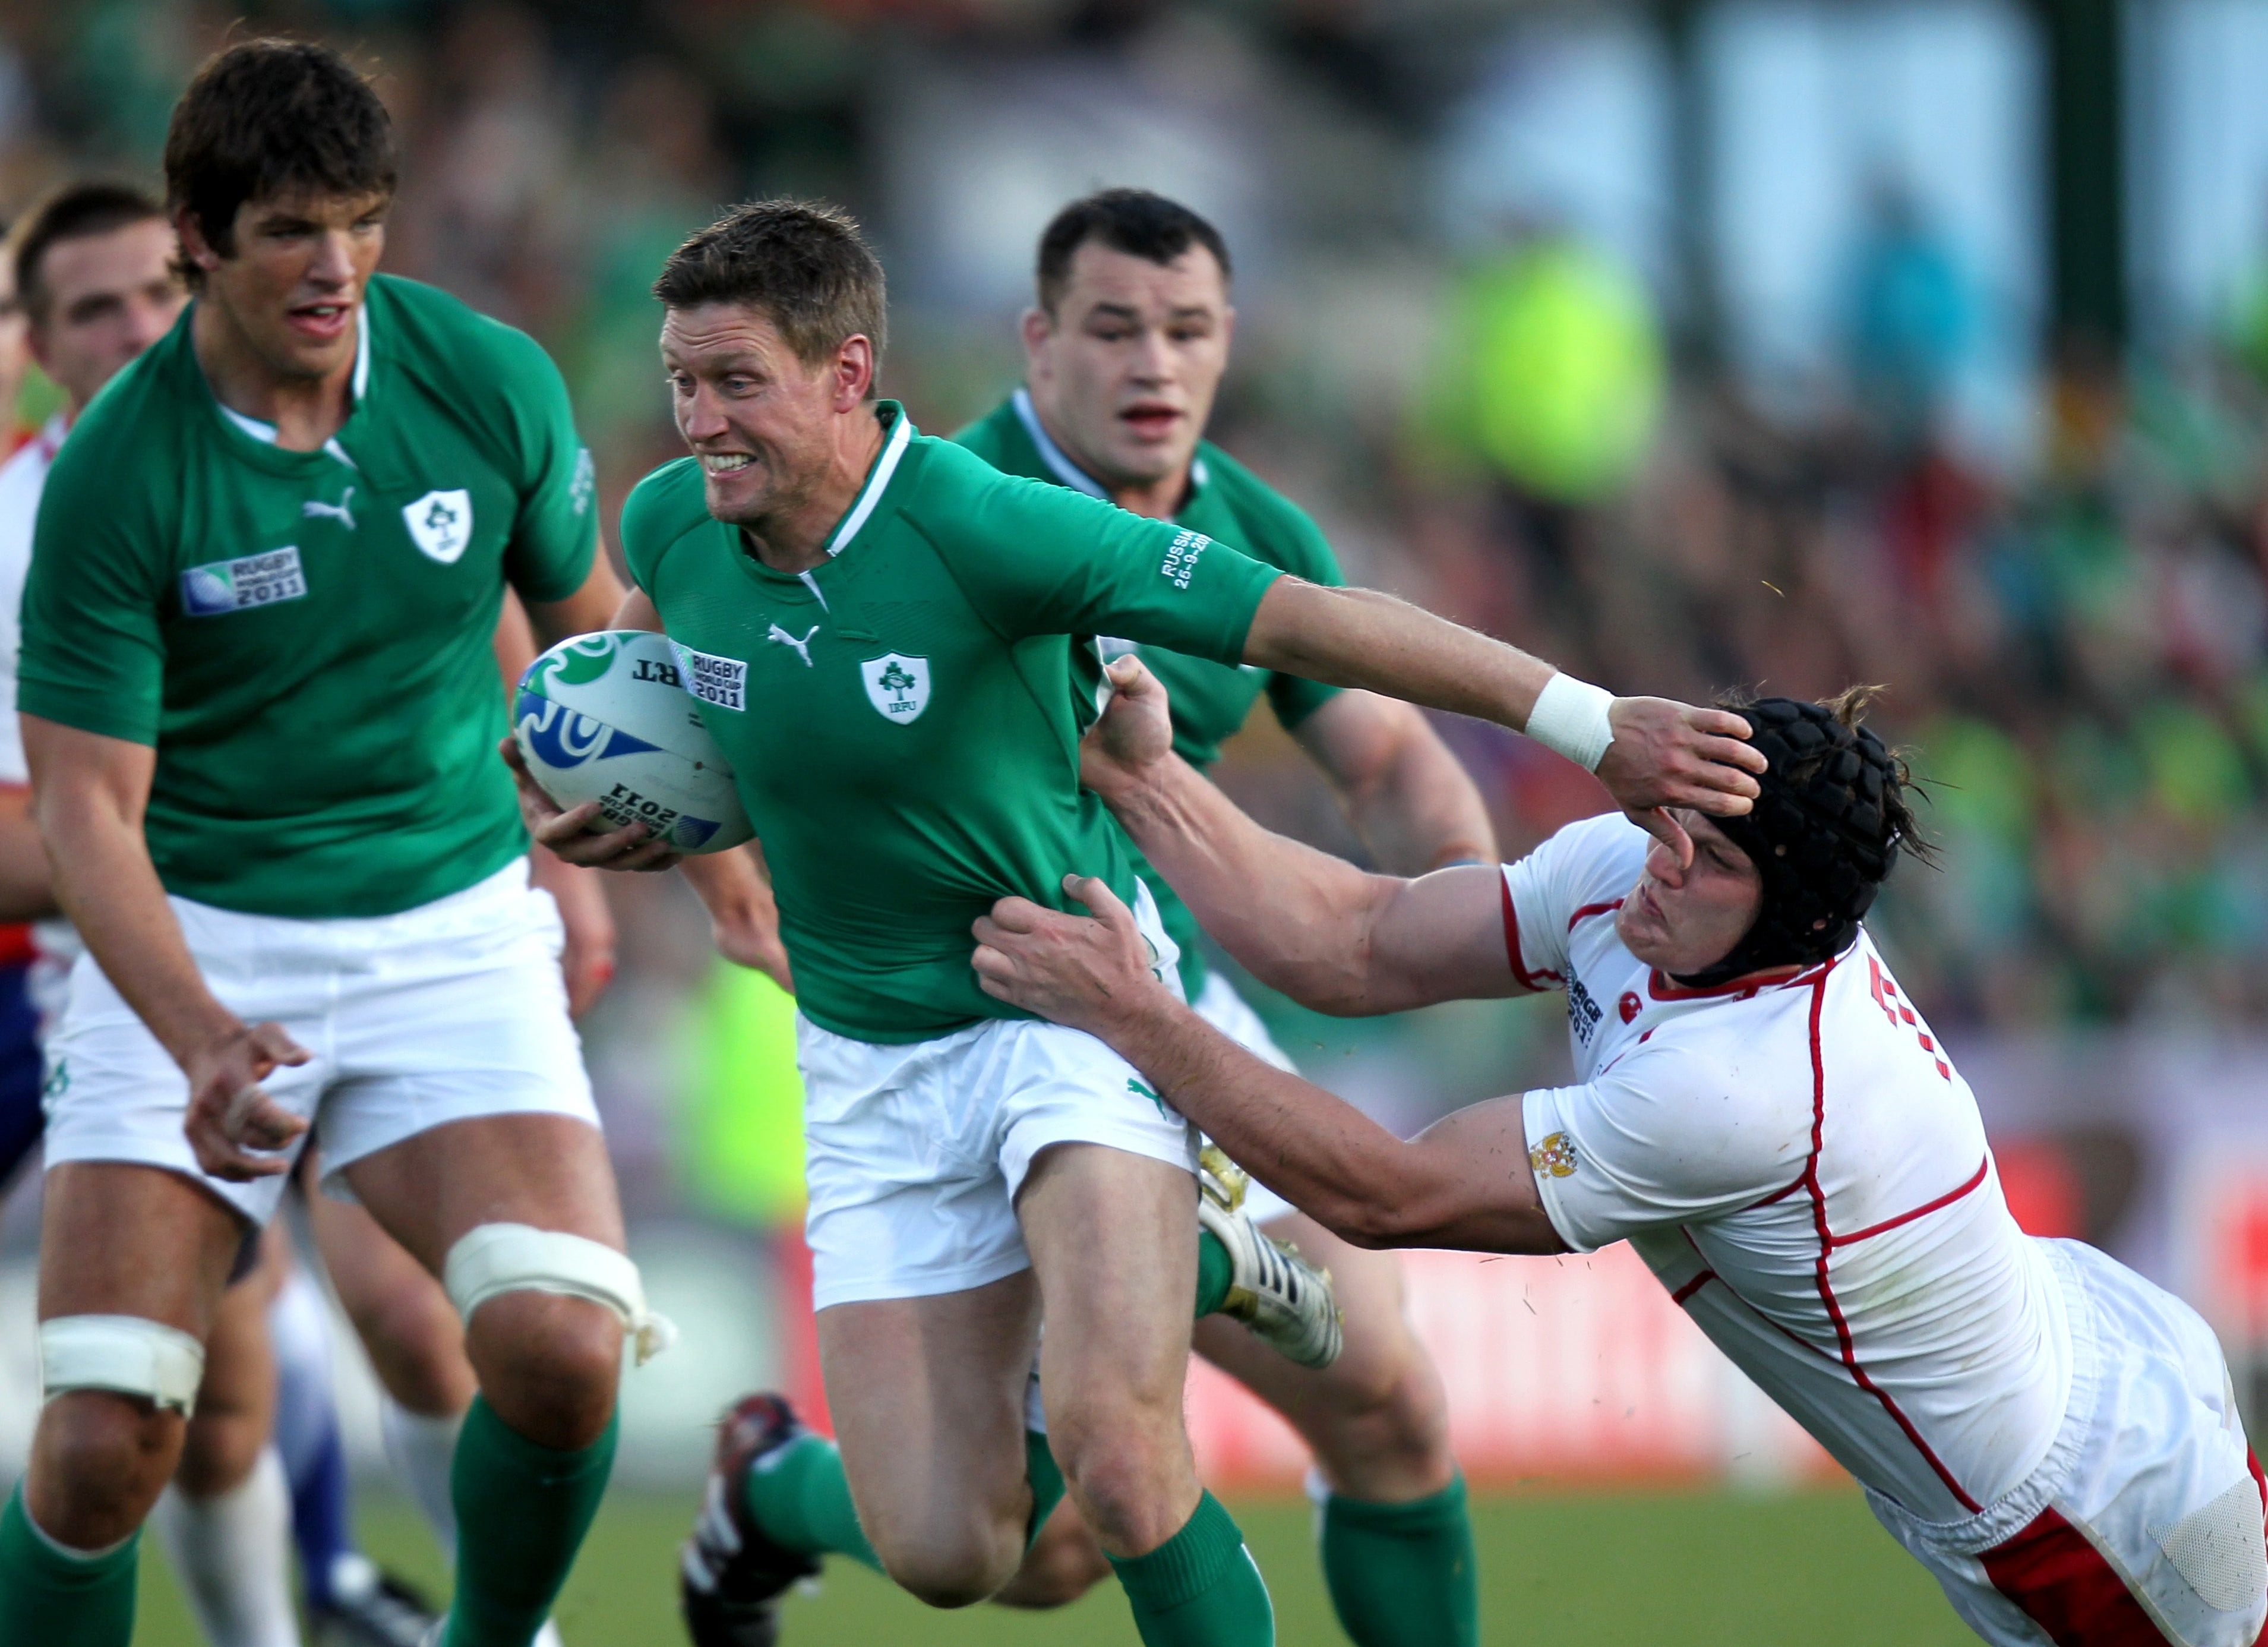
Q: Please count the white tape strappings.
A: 3